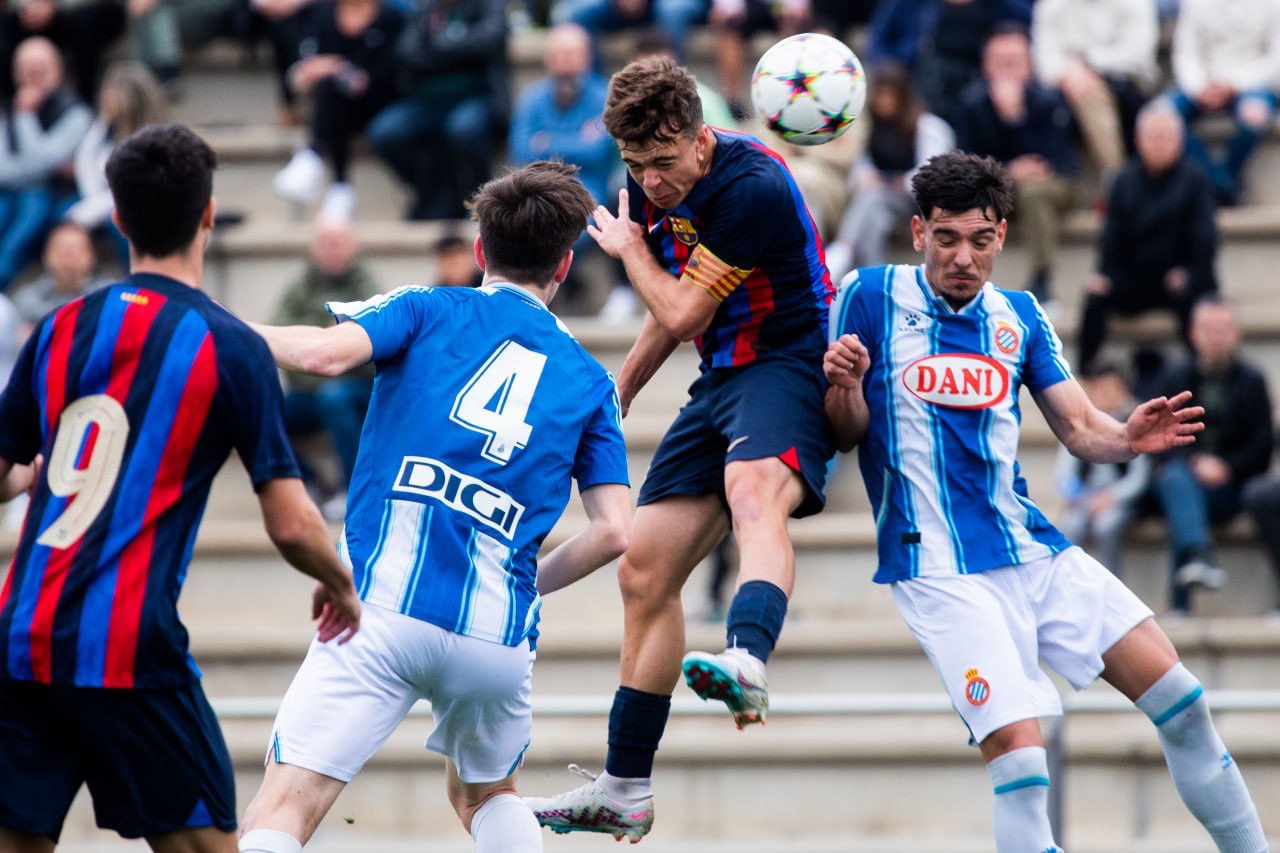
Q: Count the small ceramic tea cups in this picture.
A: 0